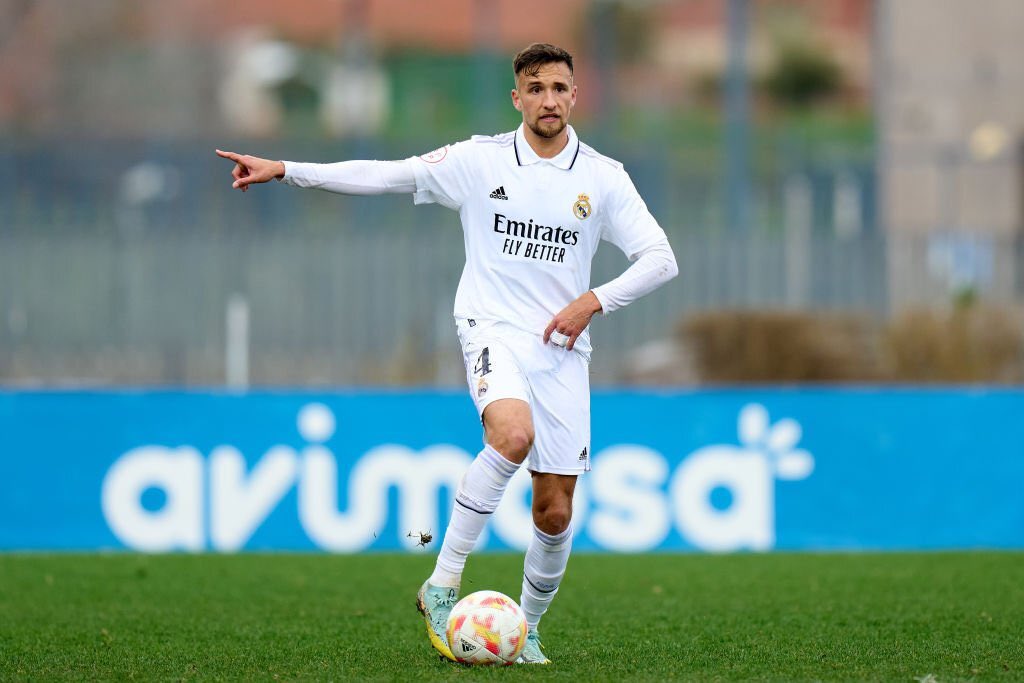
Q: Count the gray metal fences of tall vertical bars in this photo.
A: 1